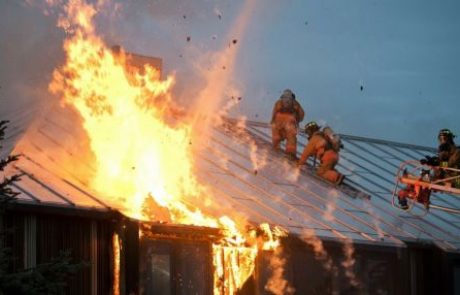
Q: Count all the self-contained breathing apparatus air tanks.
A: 2